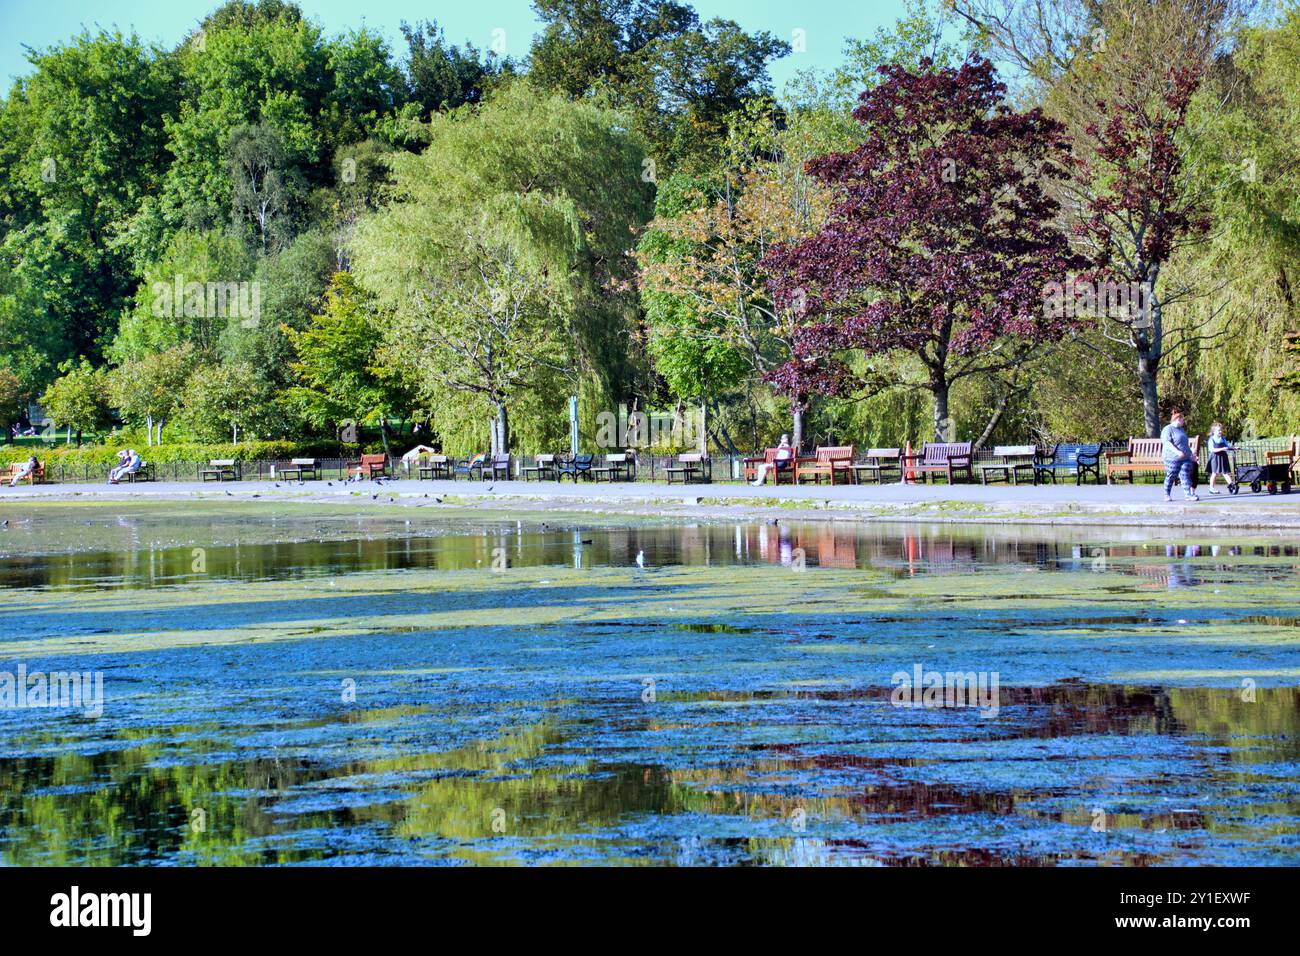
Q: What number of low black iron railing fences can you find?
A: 1